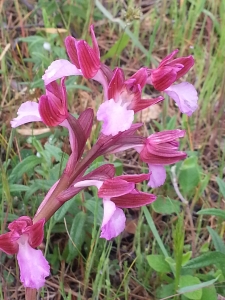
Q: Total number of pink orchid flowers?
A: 7